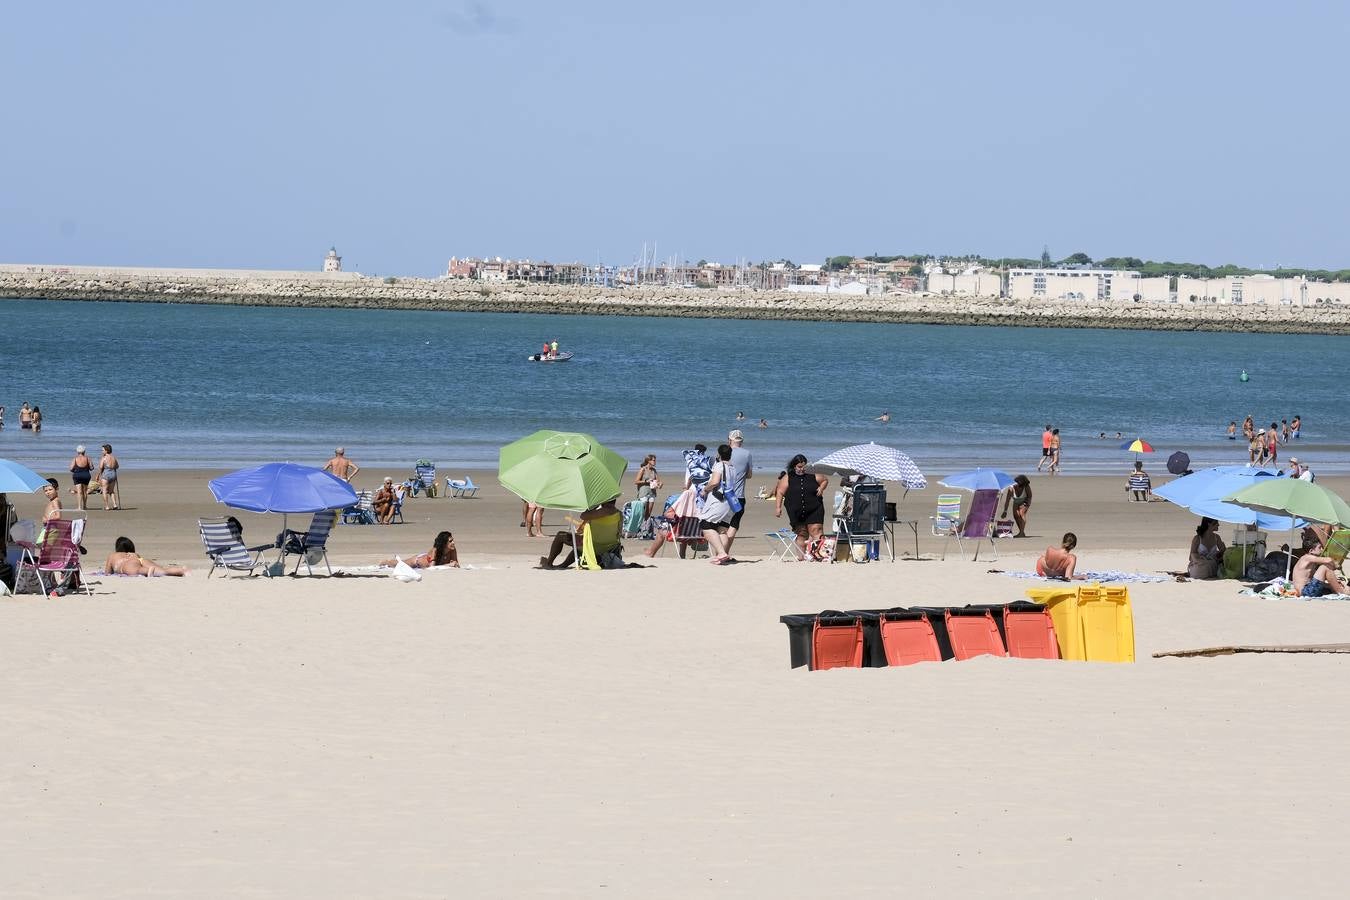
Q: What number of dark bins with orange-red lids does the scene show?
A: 4